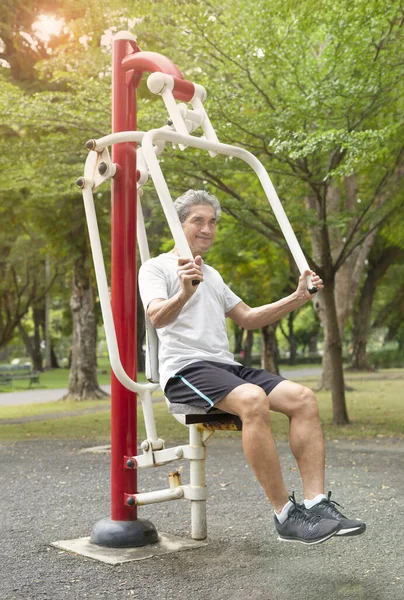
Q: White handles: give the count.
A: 2